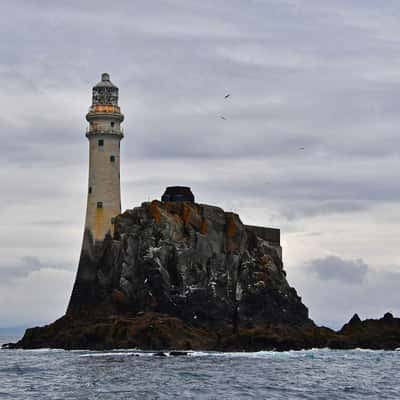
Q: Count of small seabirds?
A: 3